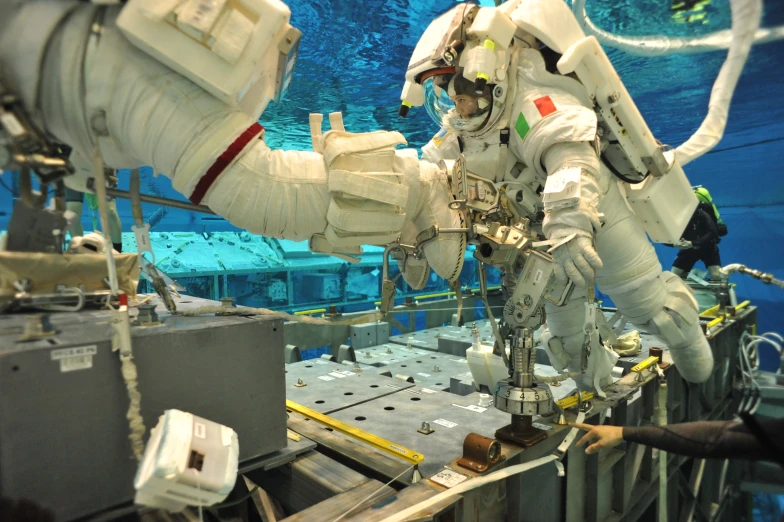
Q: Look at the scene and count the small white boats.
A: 0